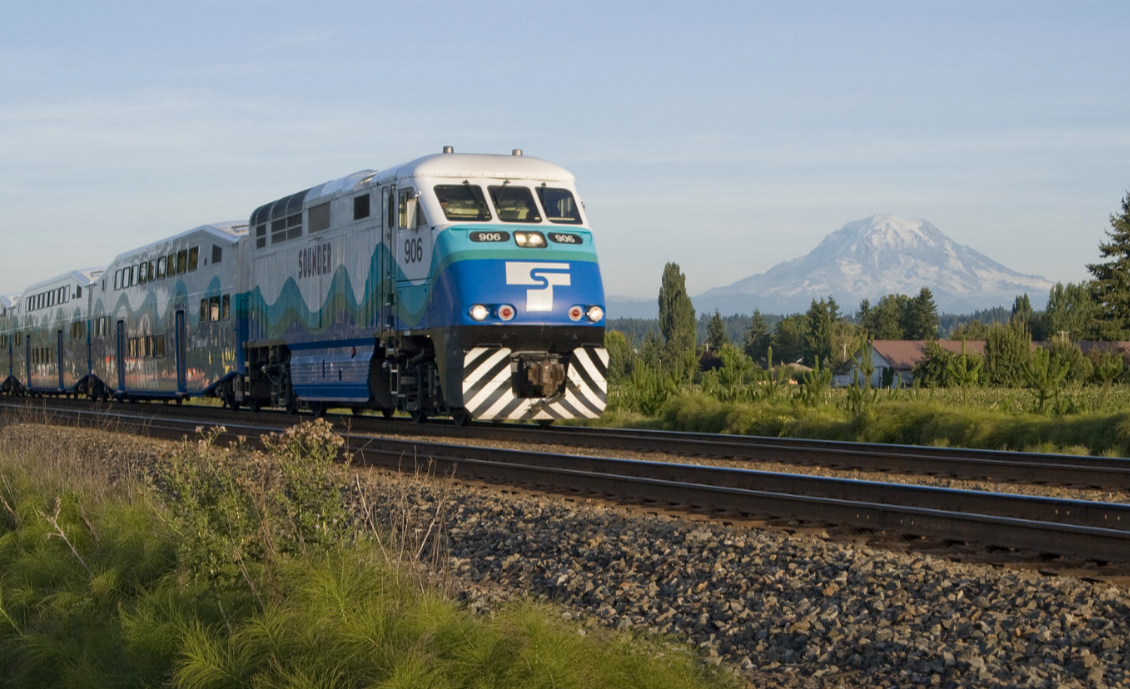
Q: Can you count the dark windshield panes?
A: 3